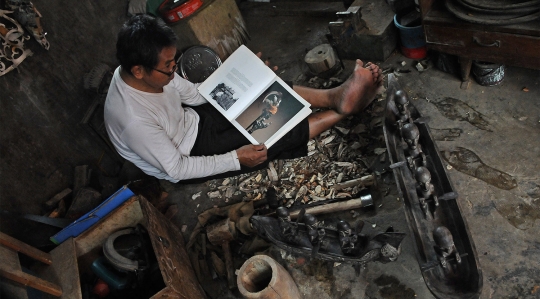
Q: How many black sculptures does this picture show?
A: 2